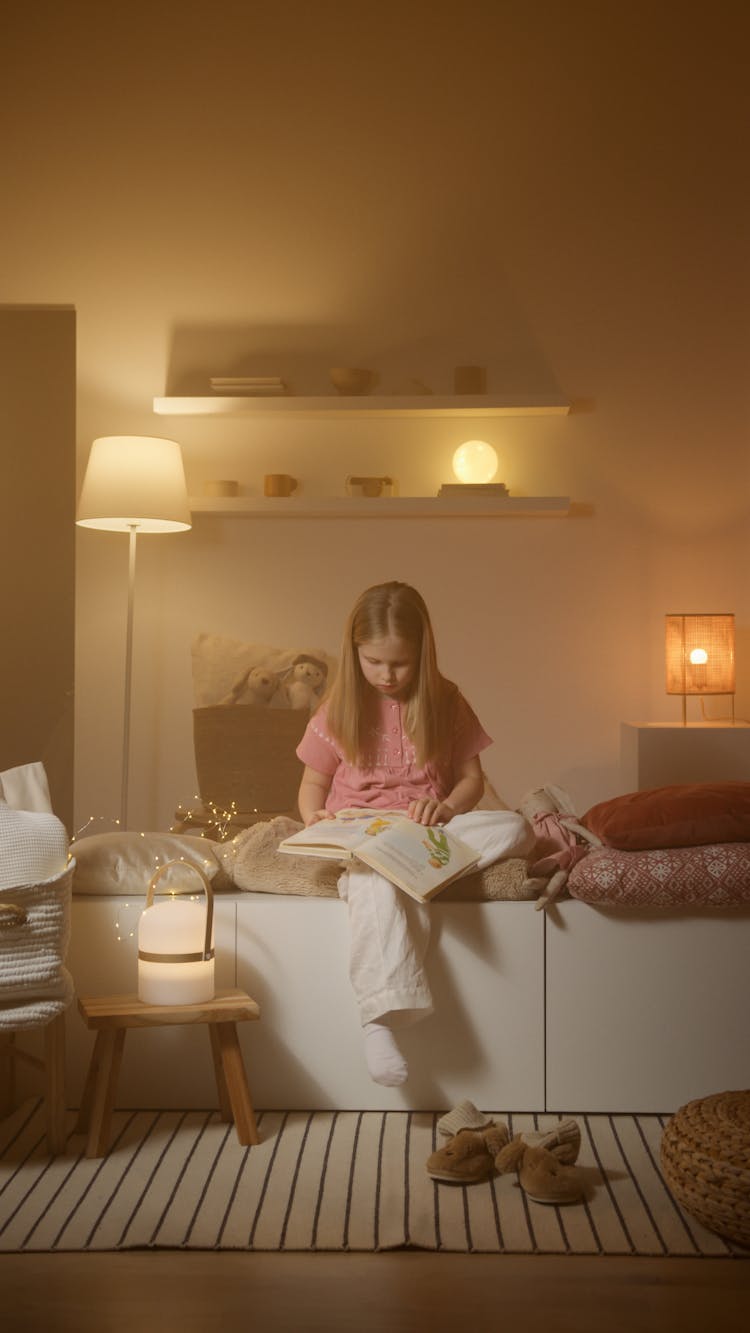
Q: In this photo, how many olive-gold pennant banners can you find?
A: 0